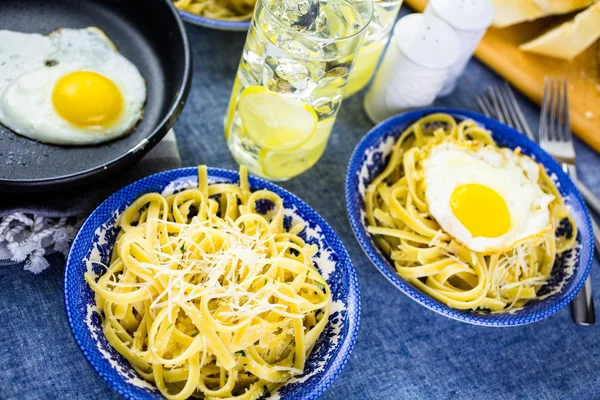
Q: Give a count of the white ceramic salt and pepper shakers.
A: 2